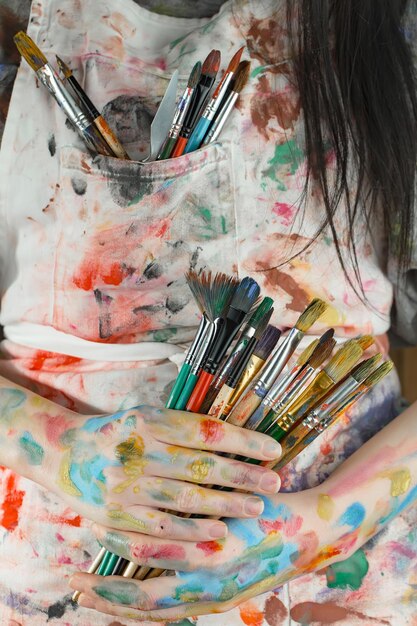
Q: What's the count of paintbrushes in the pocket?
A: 6